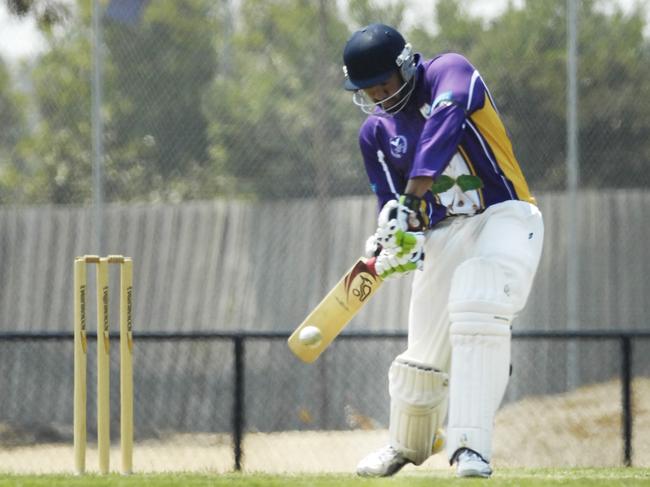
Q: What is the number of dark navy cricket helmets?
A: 1